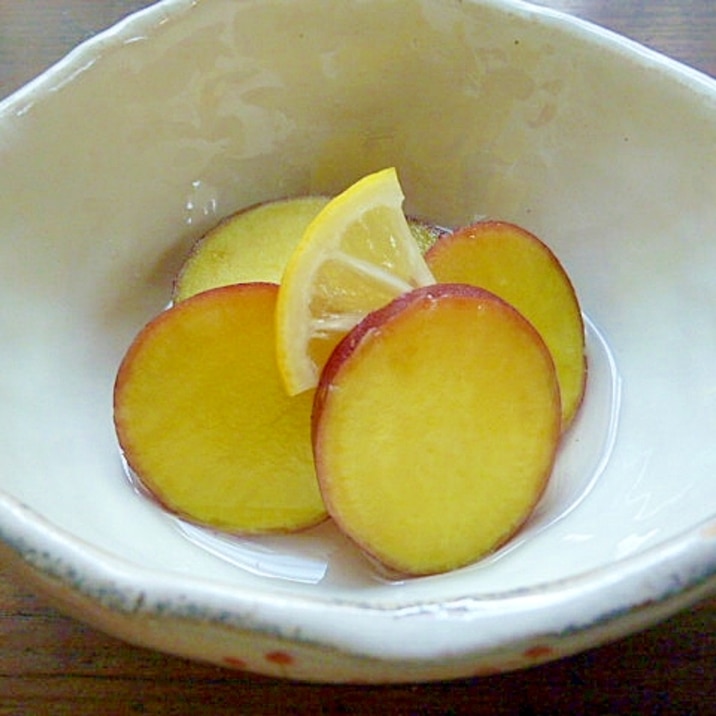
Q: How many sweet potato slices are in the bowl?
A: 4